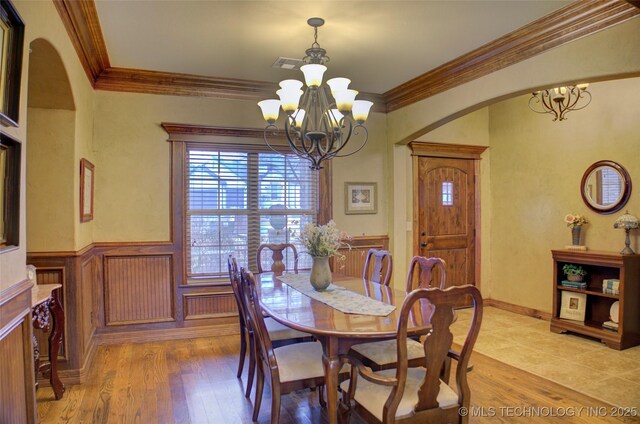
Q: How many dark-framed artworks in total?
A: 2